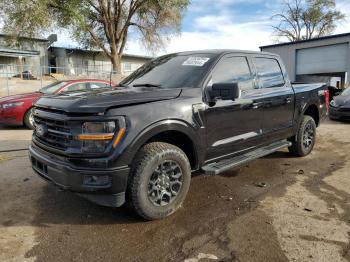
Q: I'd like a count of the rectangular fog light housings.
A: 1